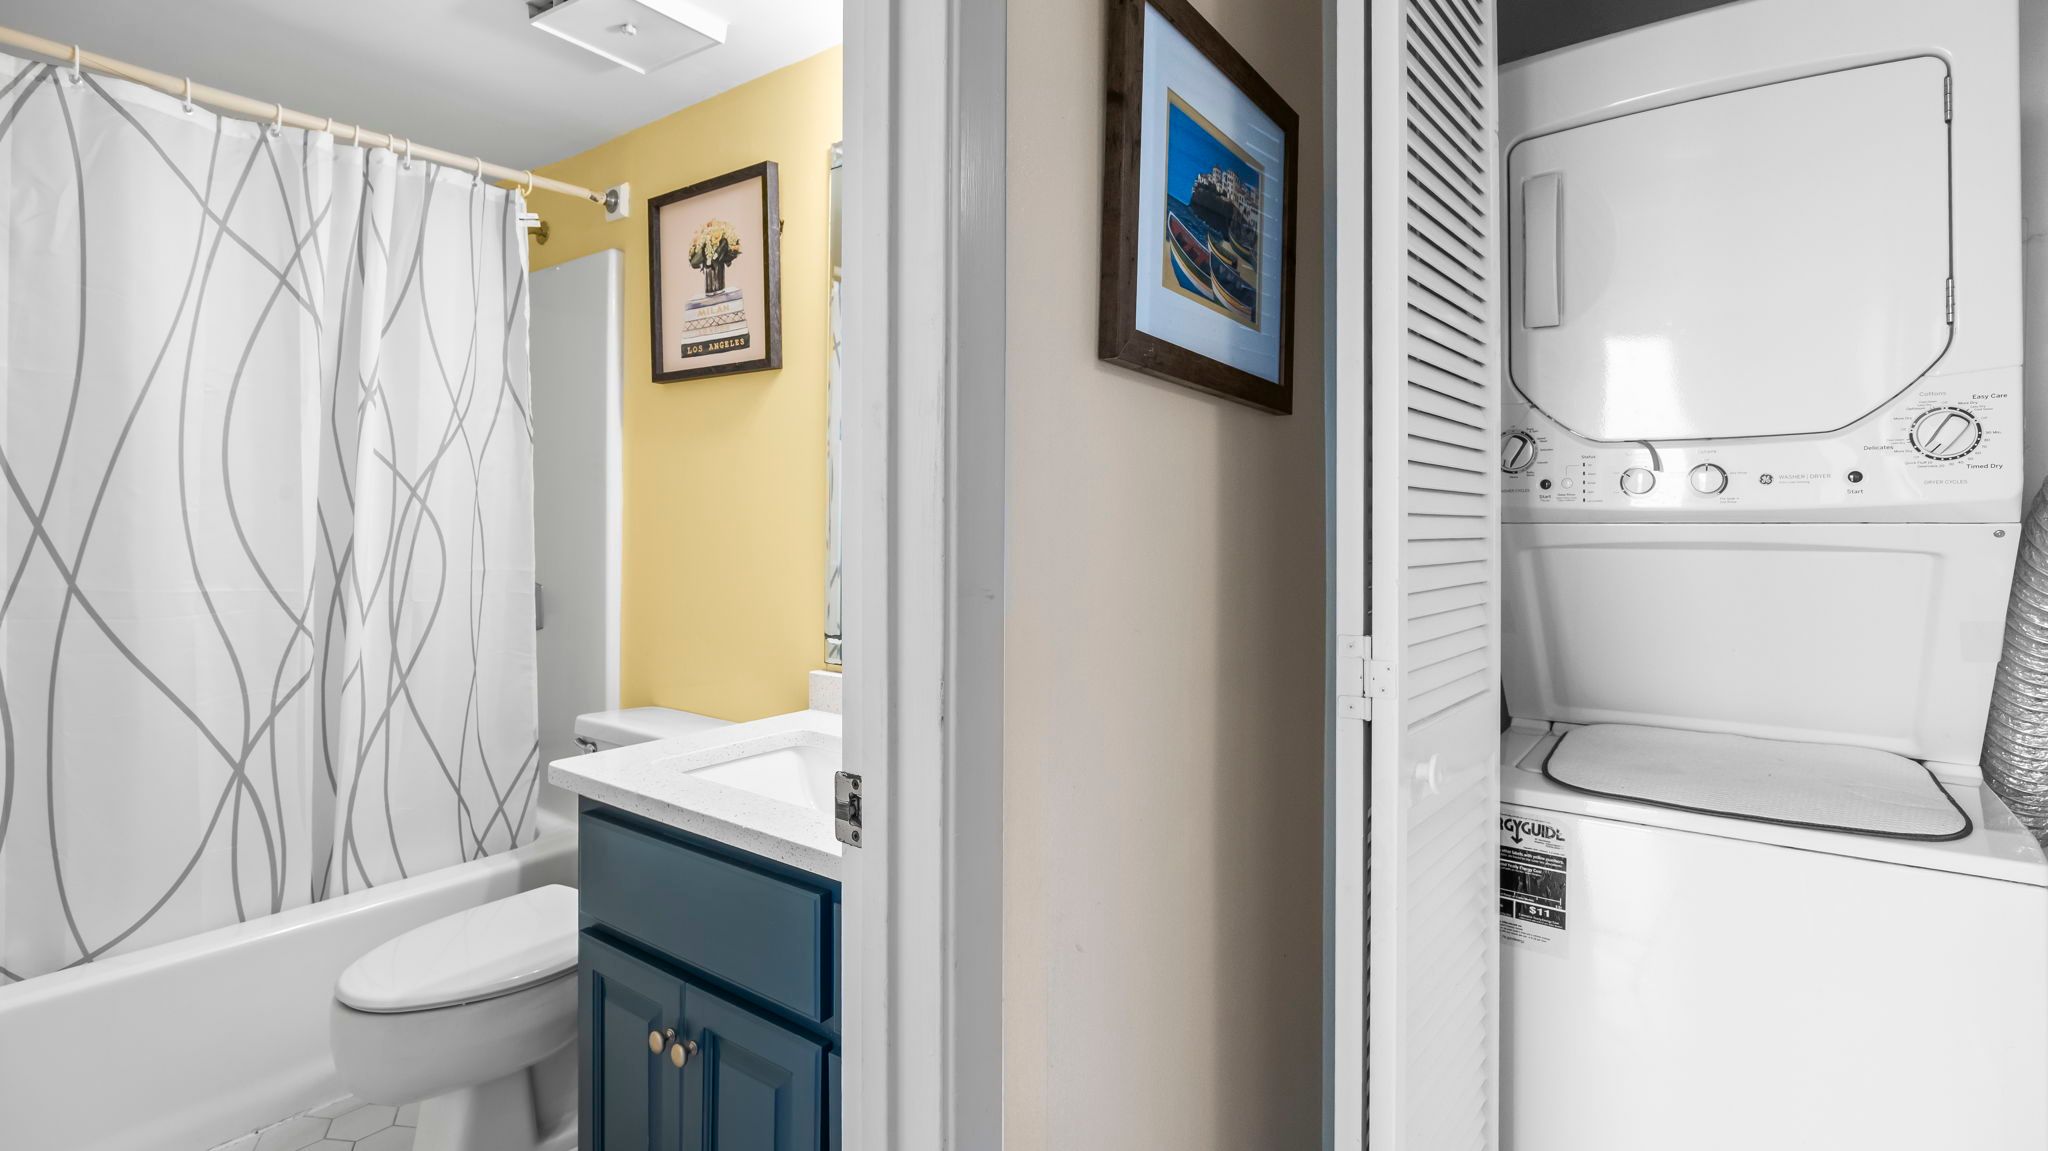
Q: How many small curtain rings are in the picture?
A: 9